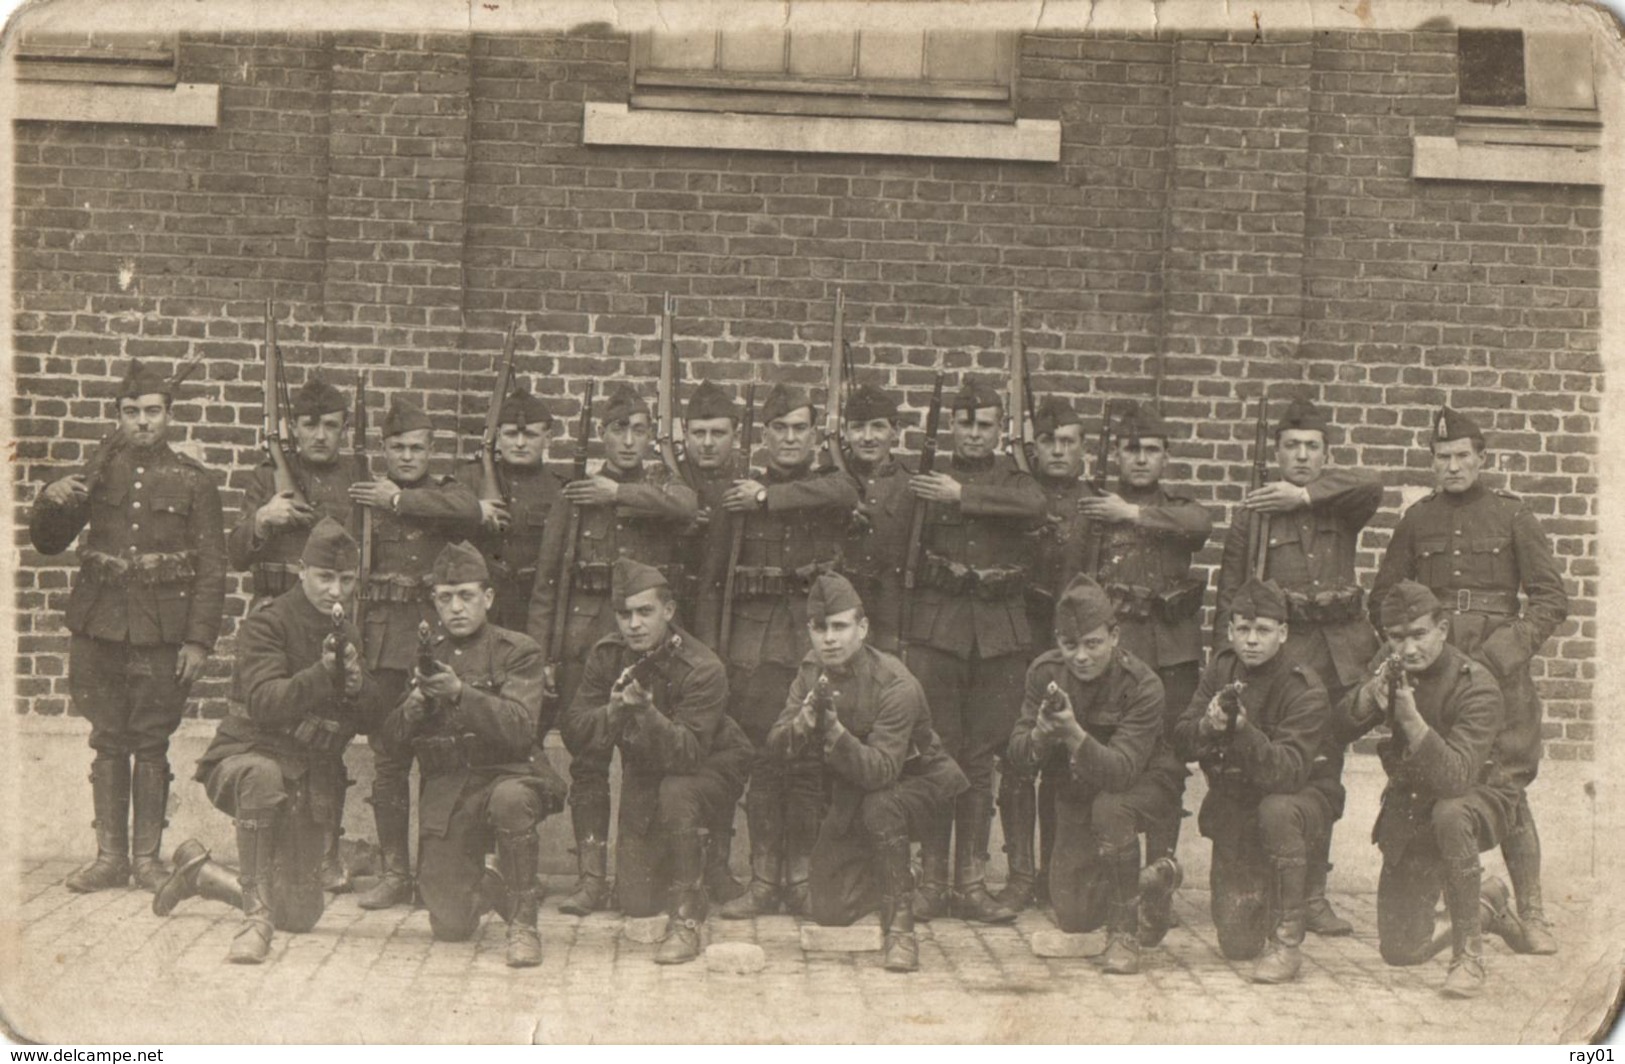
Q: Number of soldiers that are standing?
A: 13